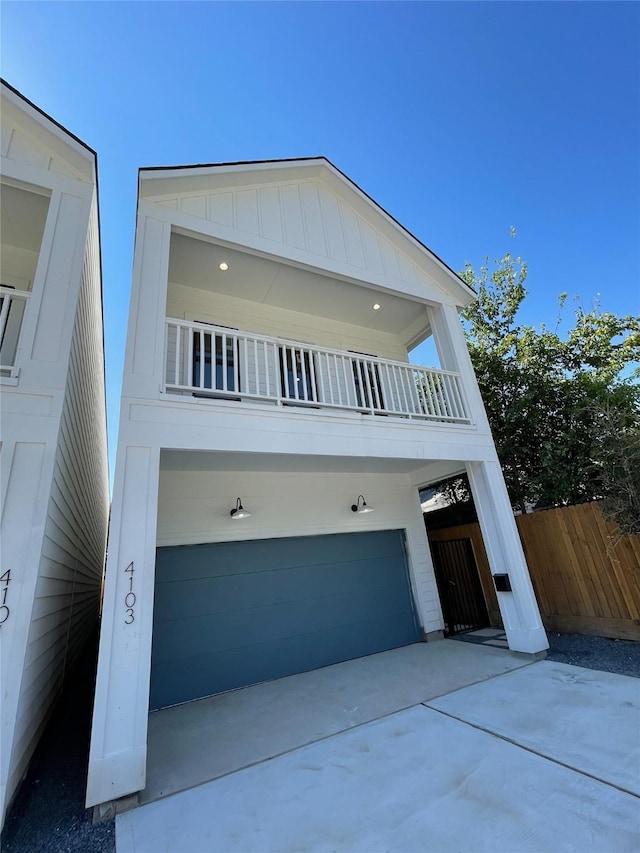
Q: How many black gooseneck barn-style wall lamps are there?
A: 2